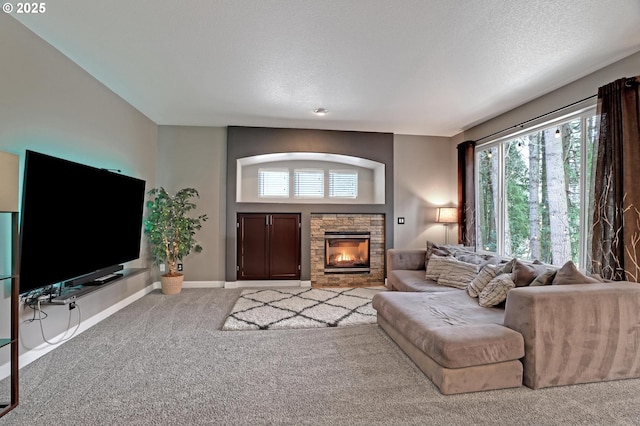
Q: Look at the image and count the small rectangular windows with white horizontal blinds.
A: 3